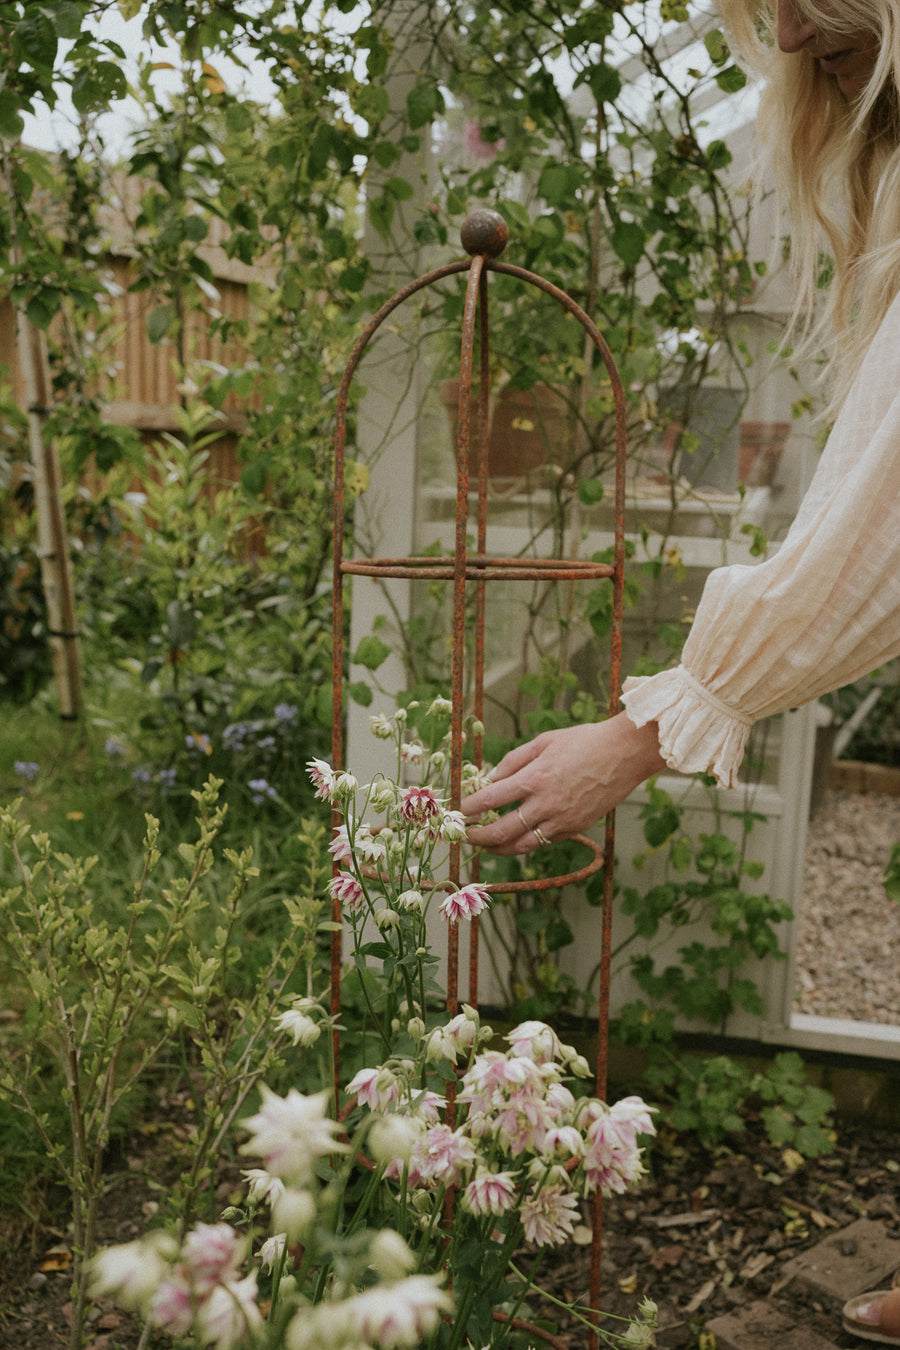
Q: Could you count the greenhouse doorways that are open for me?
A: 1